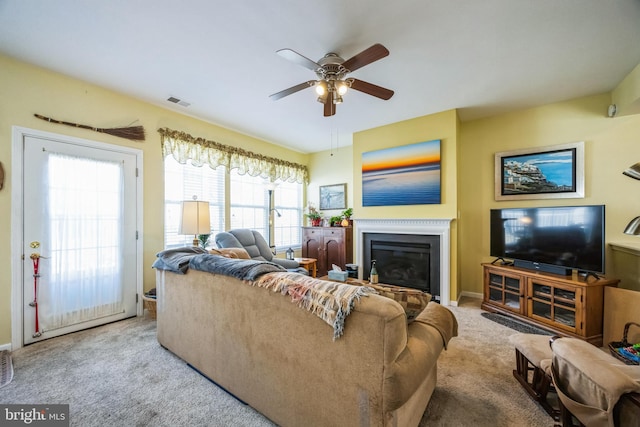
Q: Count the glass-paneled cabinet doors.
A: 2